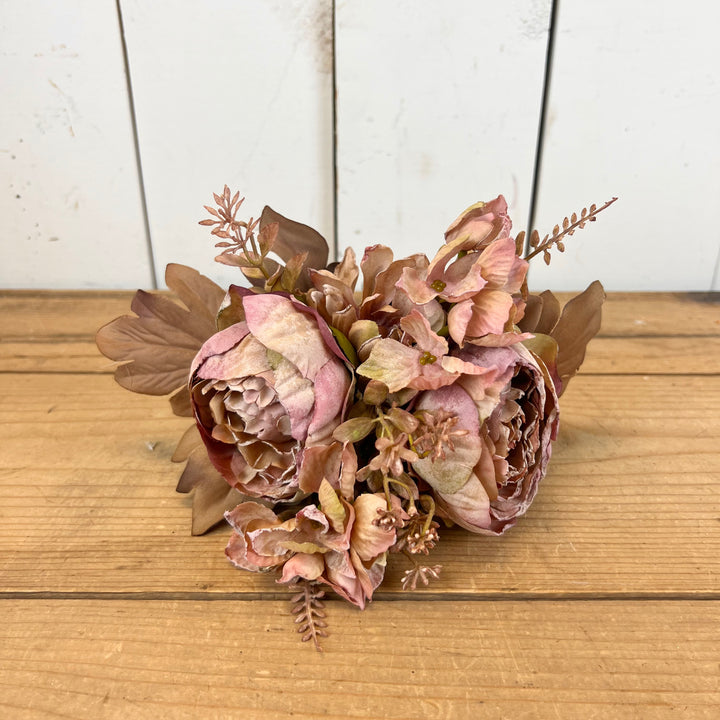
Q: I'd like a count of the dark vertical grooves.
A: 3